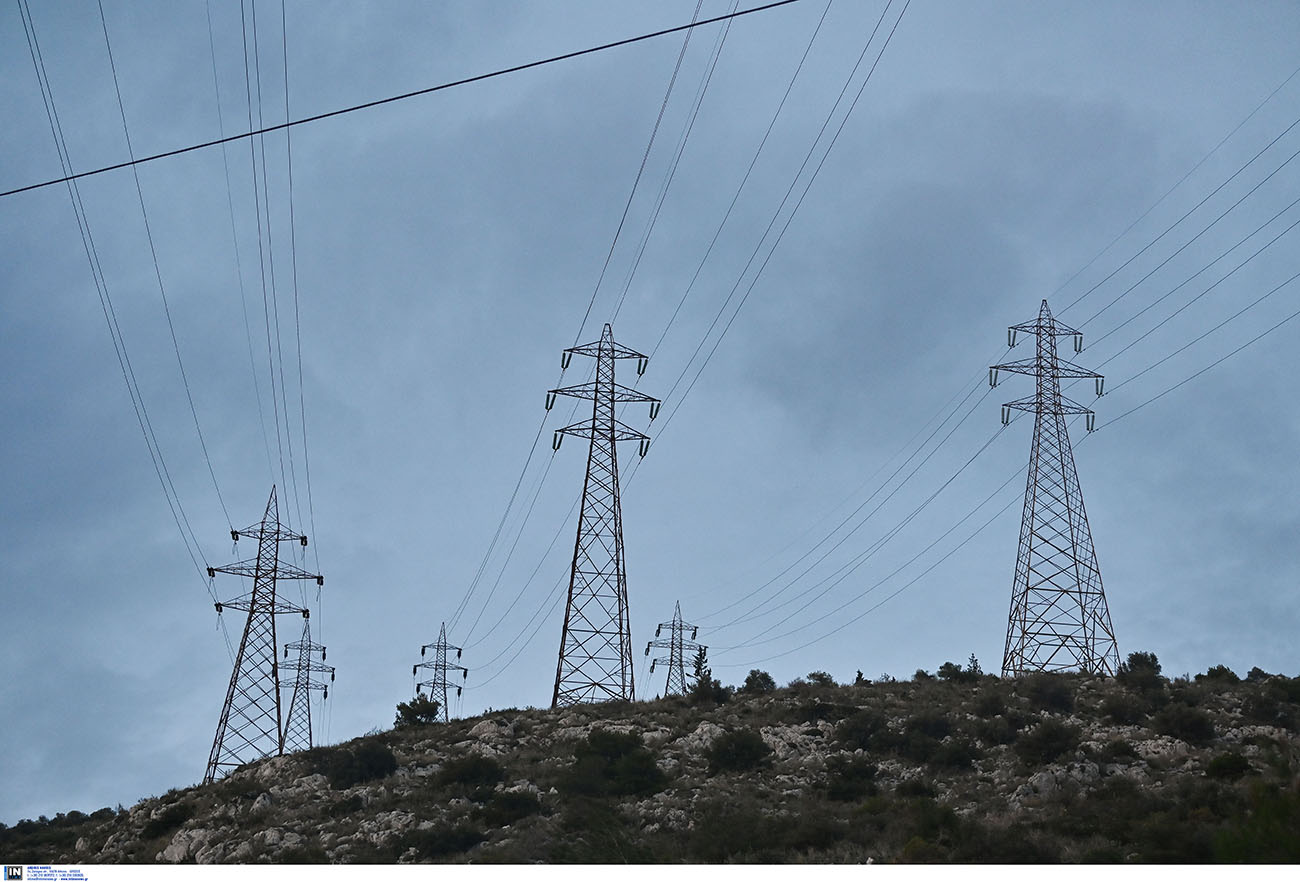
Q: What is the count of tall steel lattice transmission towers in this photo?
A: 6